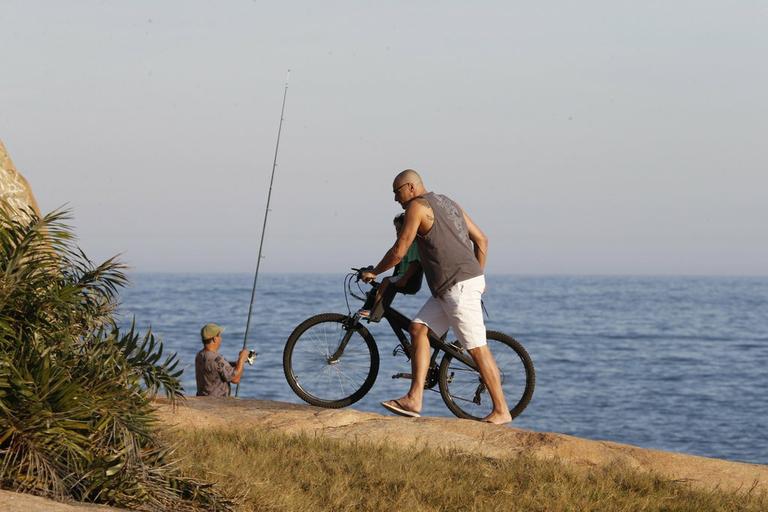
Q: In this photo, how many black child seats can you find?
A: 1